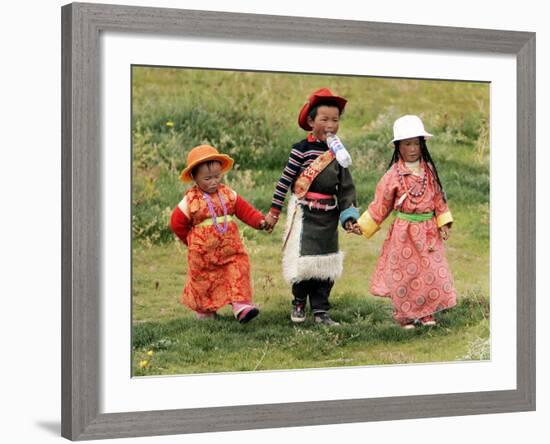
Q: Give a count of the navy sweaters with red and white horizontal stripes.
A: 1